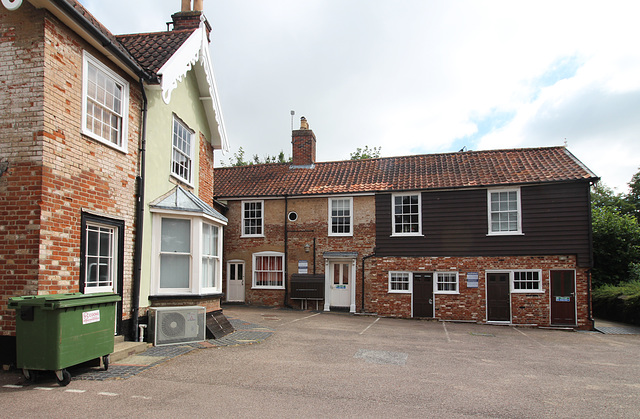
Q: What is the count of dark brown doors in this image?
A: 3